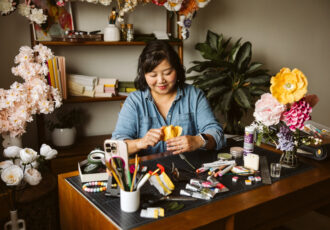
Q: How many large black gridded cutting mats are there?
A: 1